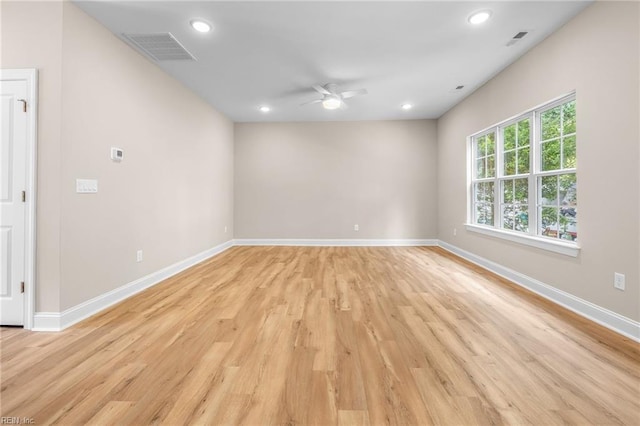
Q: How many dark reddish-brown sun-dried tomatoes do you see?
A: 0